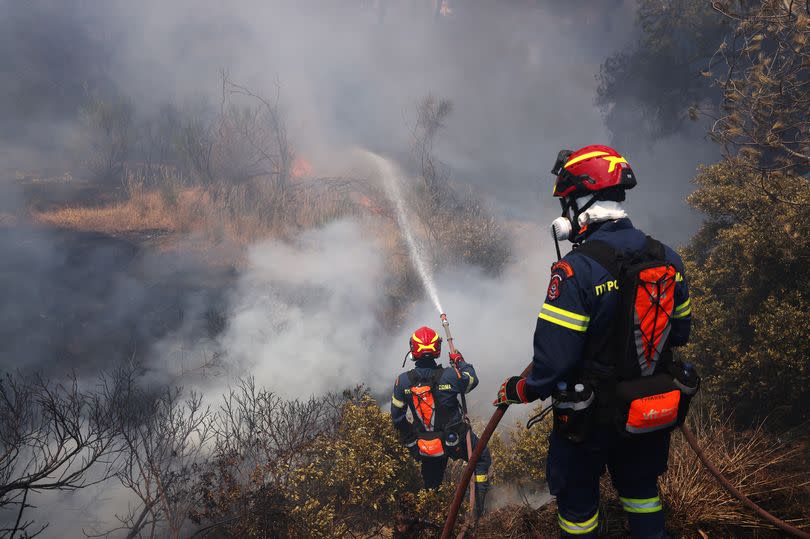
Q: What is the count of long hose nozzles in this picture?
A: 1